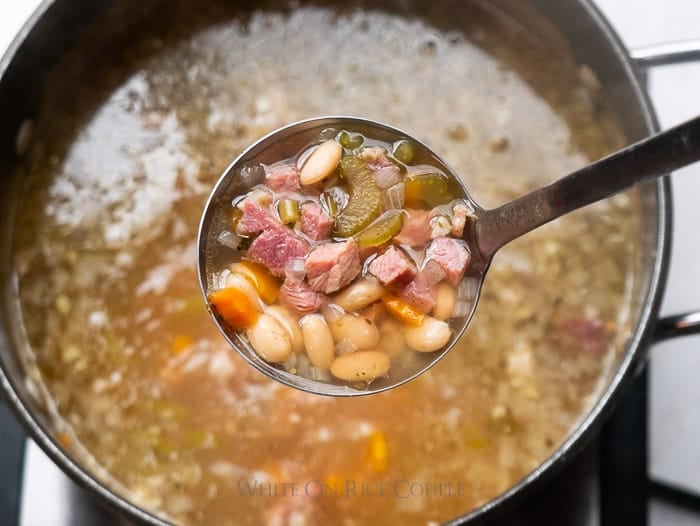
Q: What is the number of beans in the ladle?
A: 11